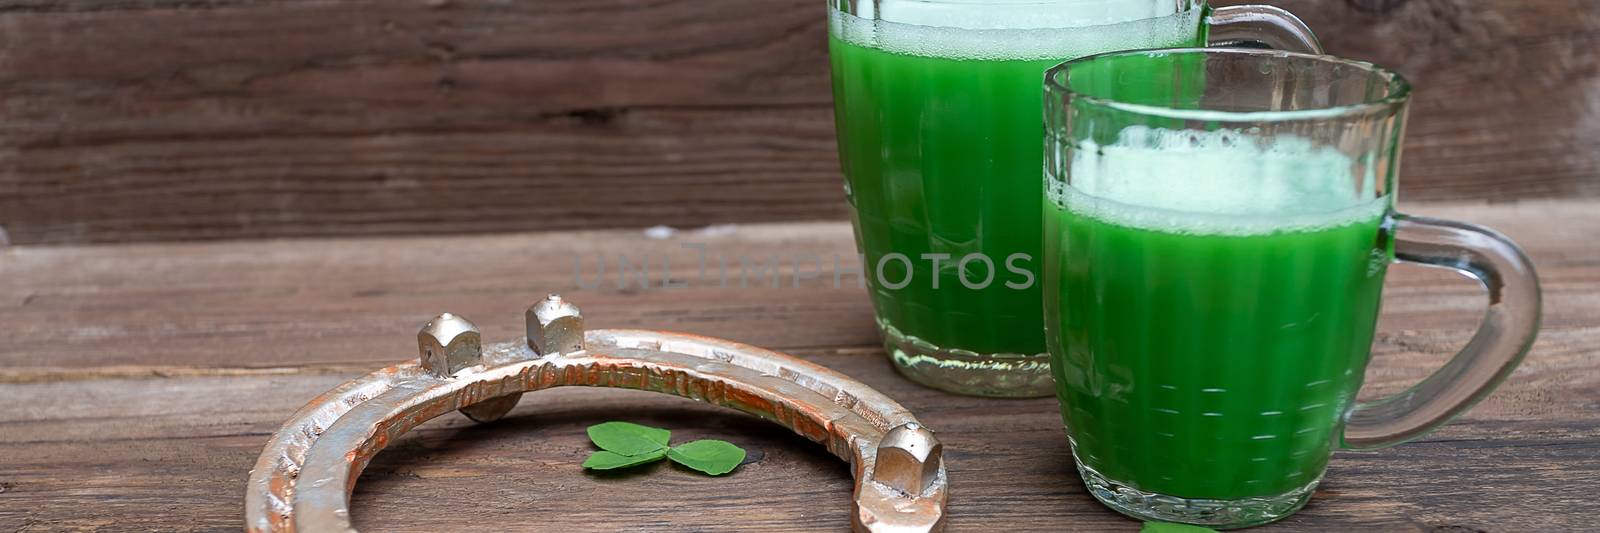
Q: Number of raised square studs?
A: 3